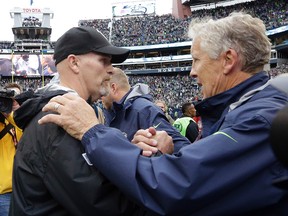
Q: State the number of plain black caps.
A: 1